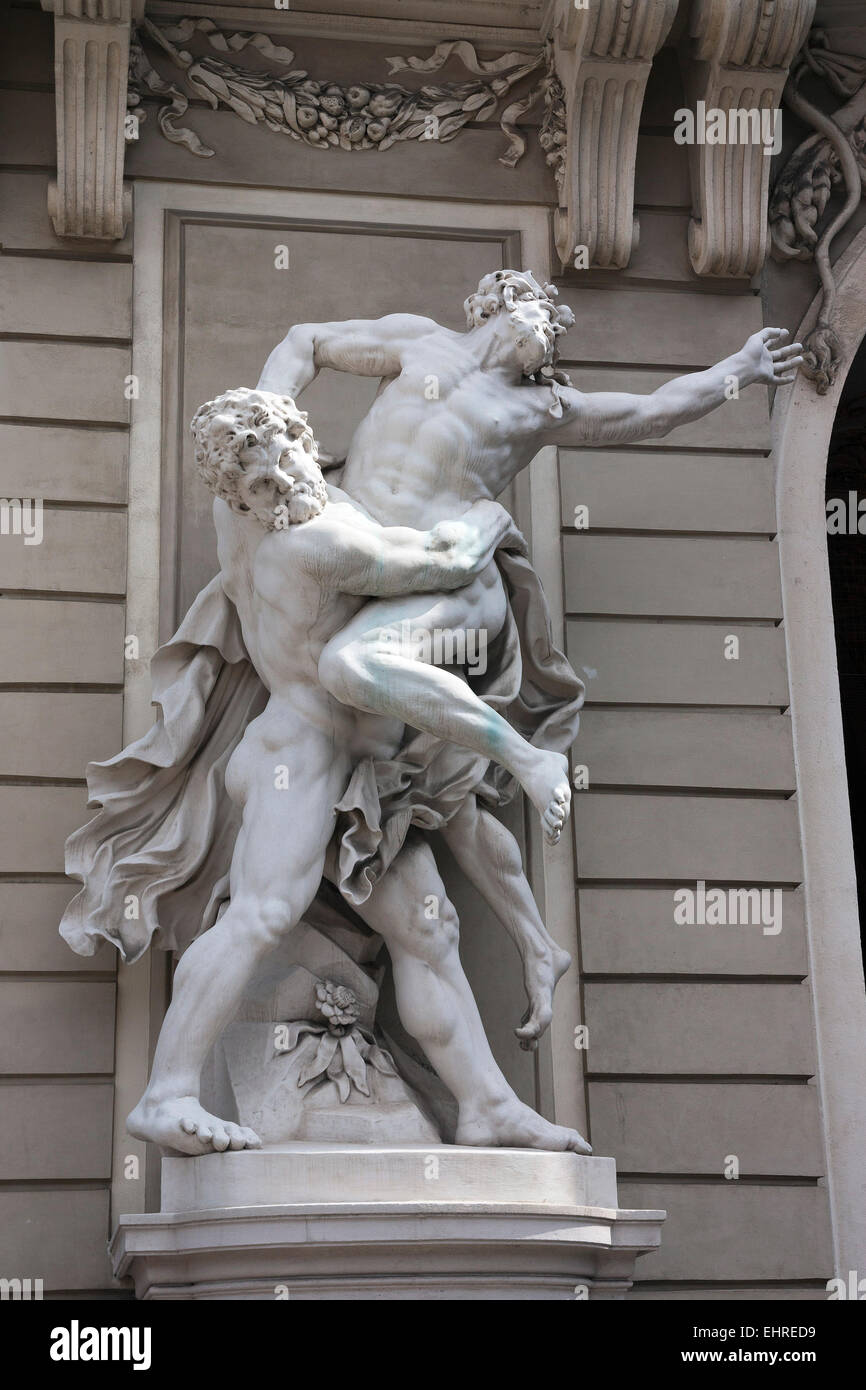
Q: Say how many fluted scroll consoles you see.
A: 3